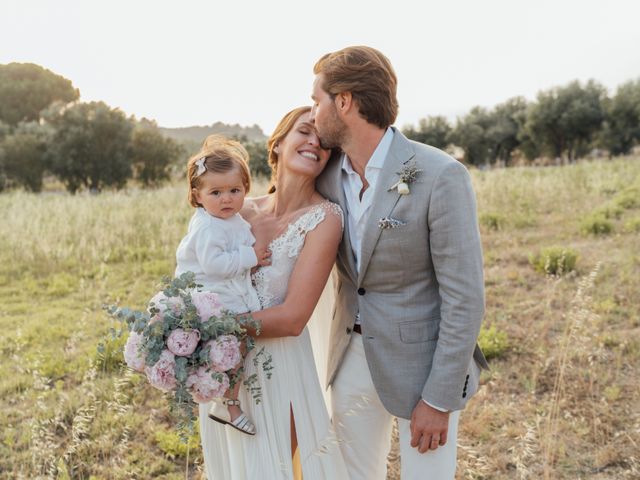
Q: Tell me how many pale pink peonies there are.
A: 7